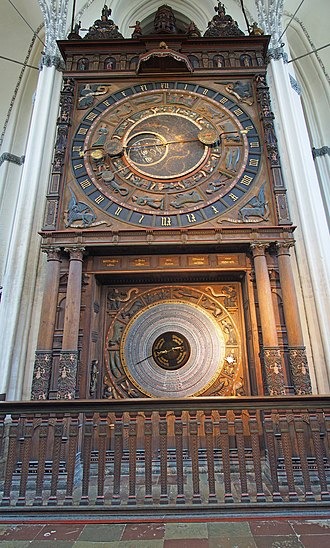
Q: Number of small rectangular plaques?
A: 5